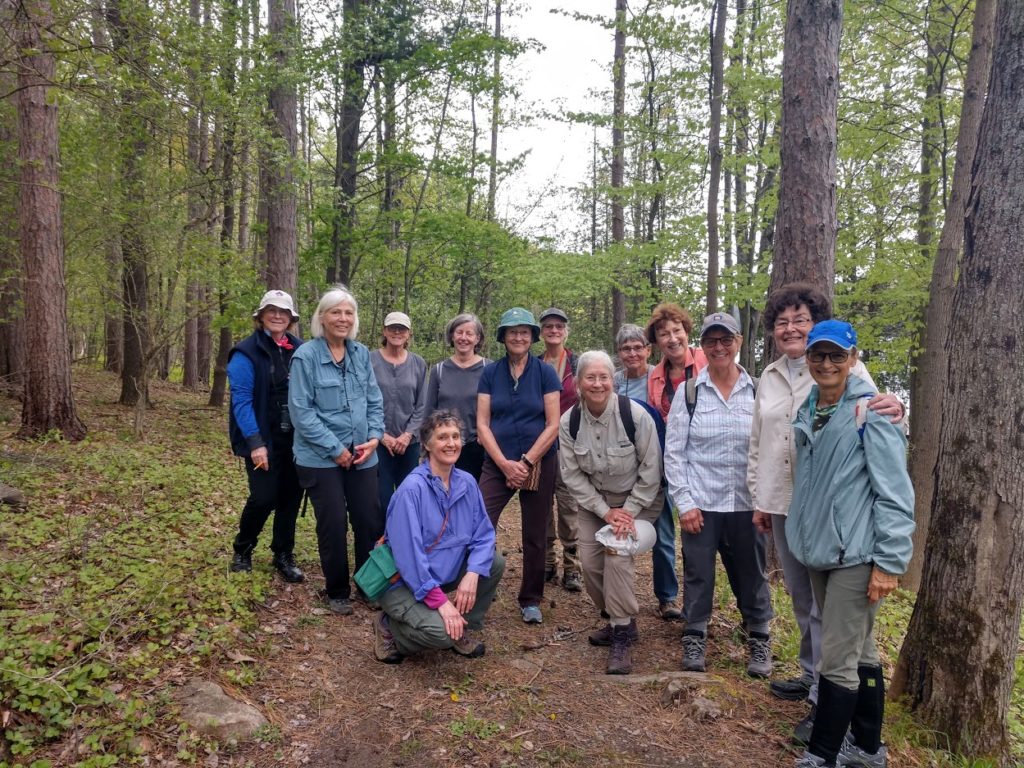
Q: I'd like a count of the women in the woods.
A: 13